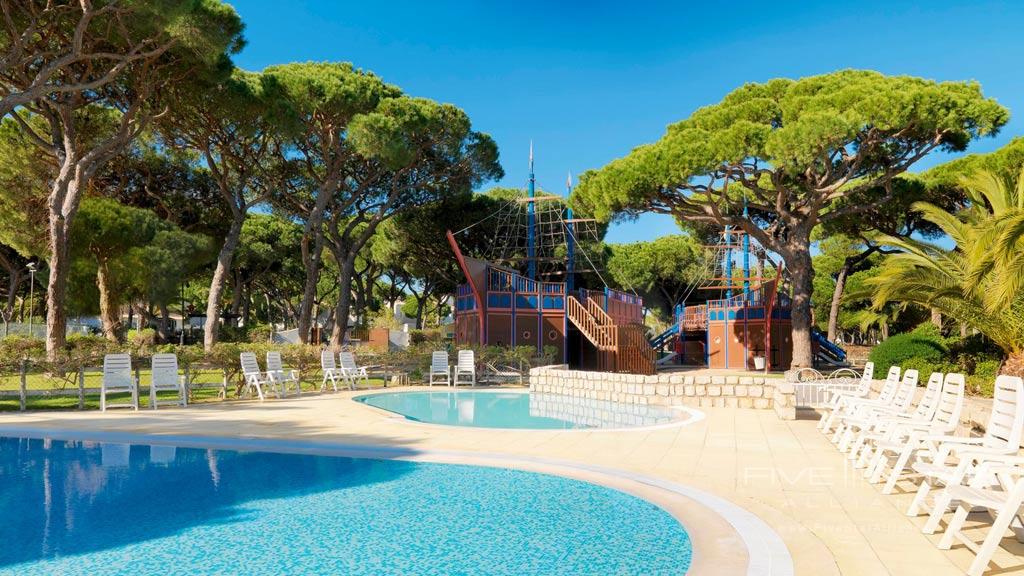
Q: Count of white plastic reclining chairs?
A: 15